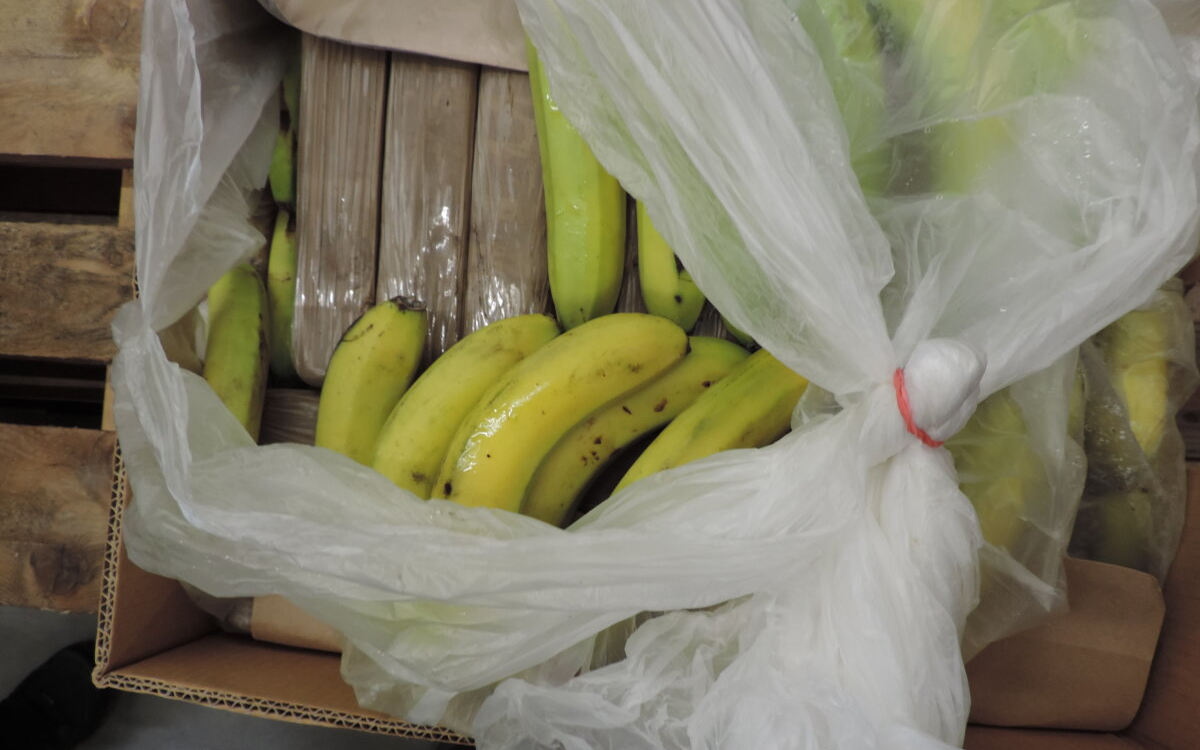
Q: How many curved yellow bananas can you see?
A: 5